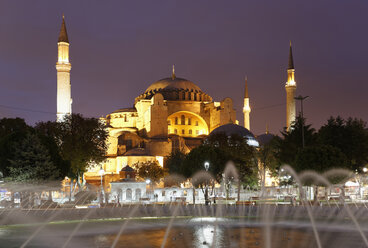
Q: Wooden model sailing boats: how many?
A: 0